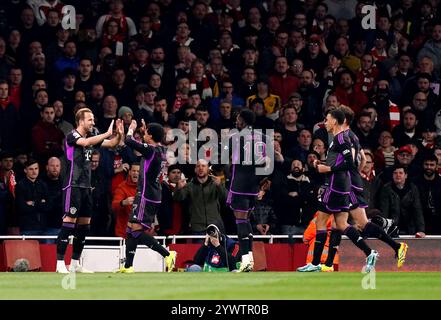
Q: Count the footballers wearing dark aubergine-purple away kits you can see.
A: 5